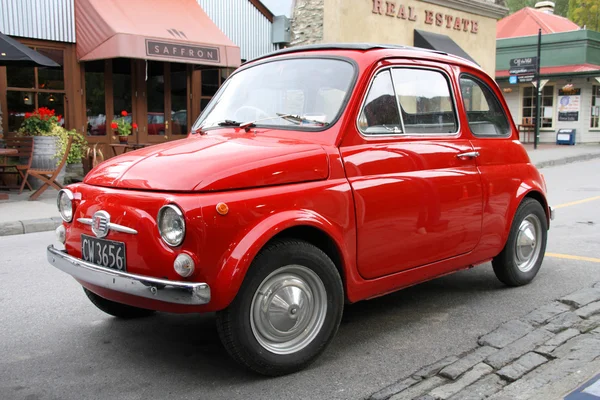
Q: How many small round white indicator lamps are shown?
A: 2